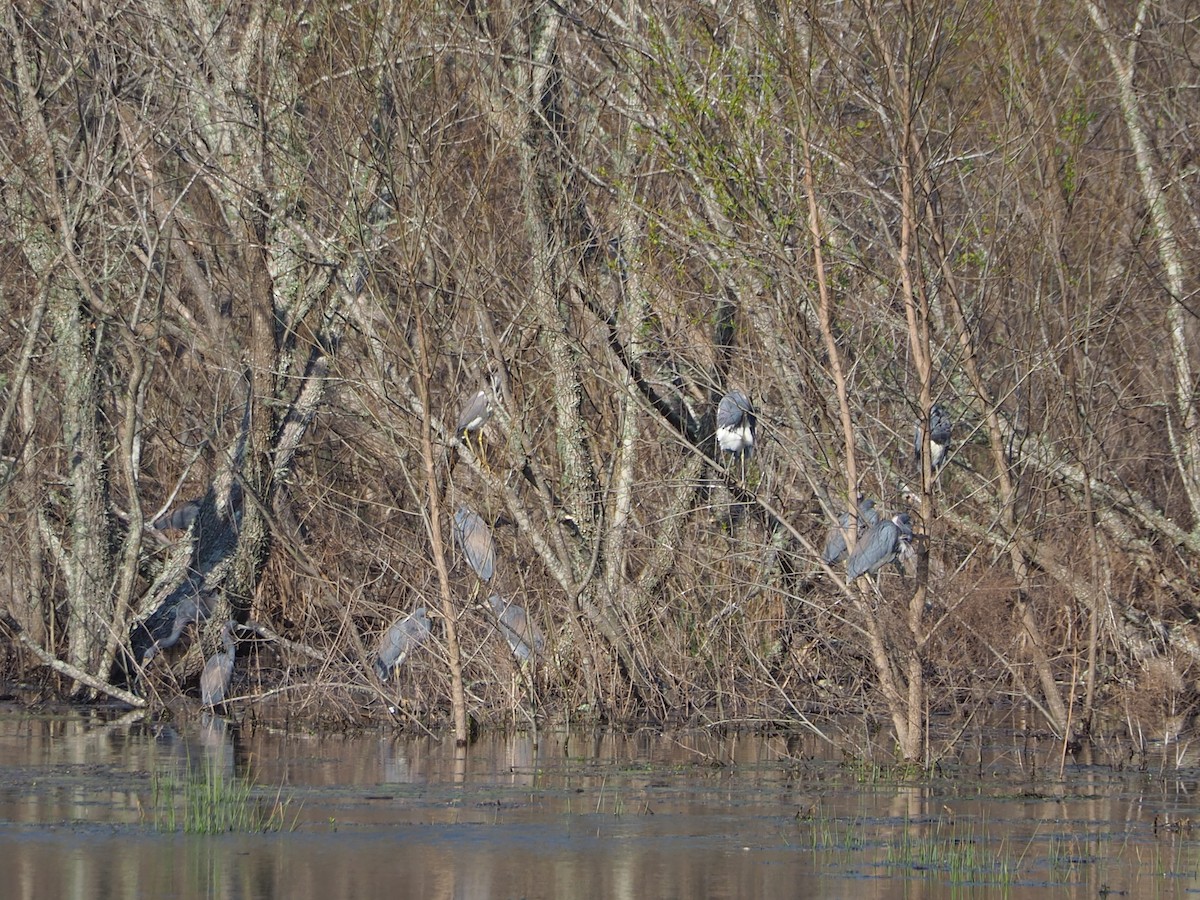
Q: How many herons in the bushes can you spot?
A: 11